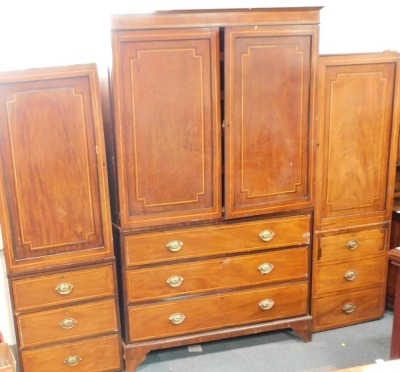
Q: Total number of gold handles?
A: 12